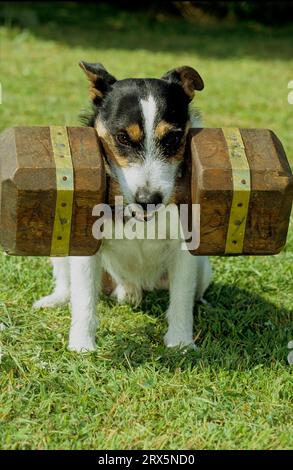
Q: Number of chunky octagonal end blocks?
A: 2